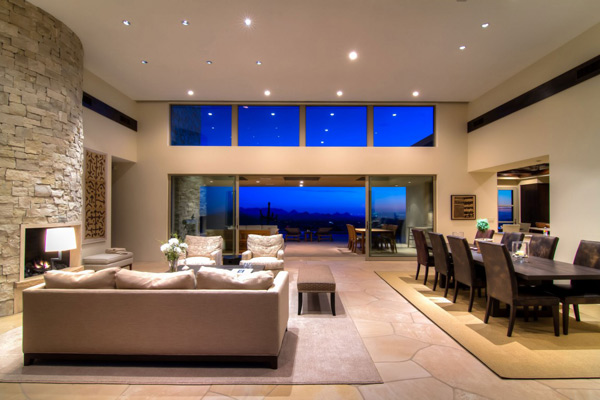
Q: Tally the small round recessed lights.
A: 13